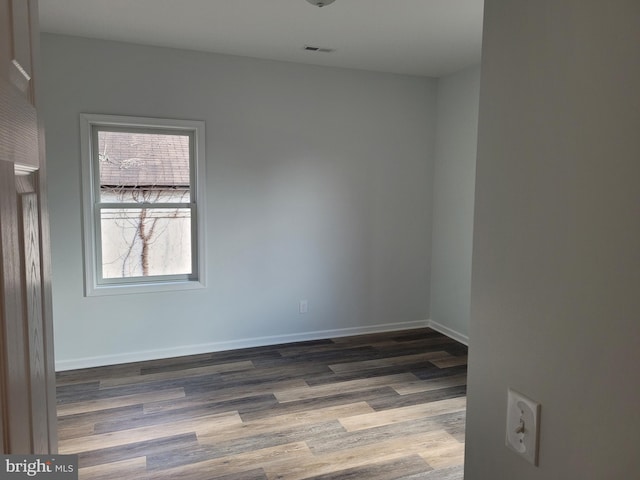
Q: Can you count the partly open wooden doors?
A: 1